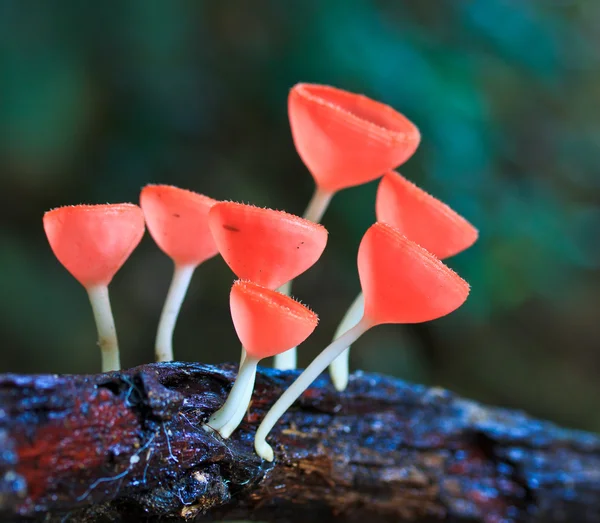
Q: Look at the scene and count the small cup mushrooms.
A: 7